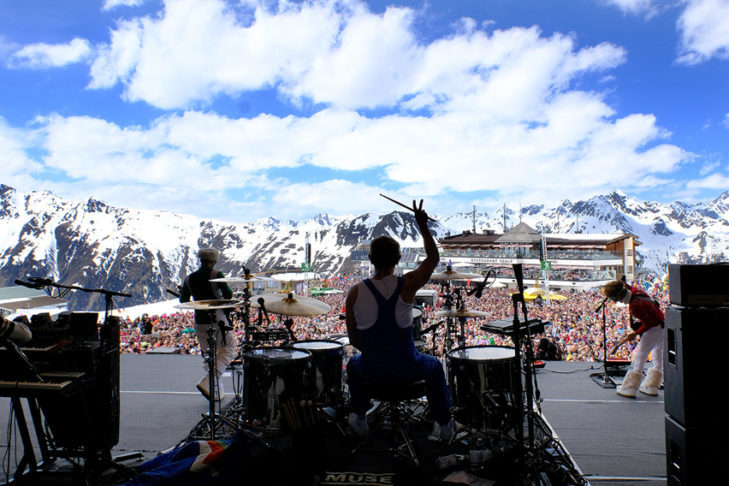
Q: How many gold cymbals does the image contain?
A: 5